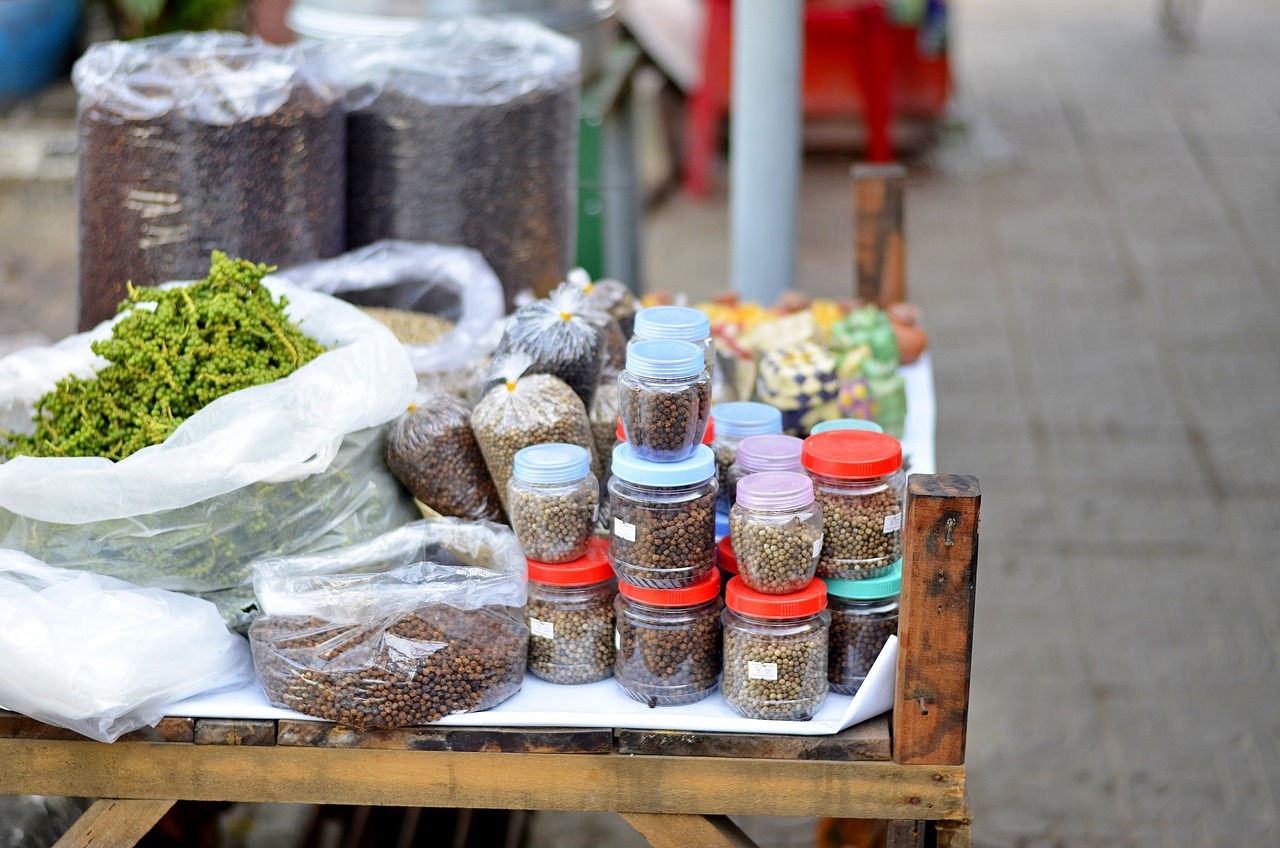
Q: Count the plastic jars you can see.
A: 15